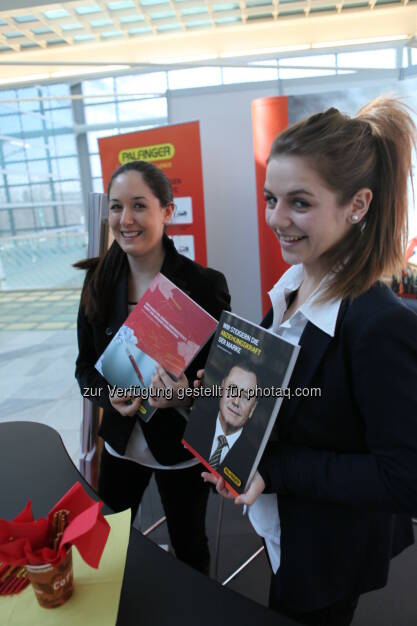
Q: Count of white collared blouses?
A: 1